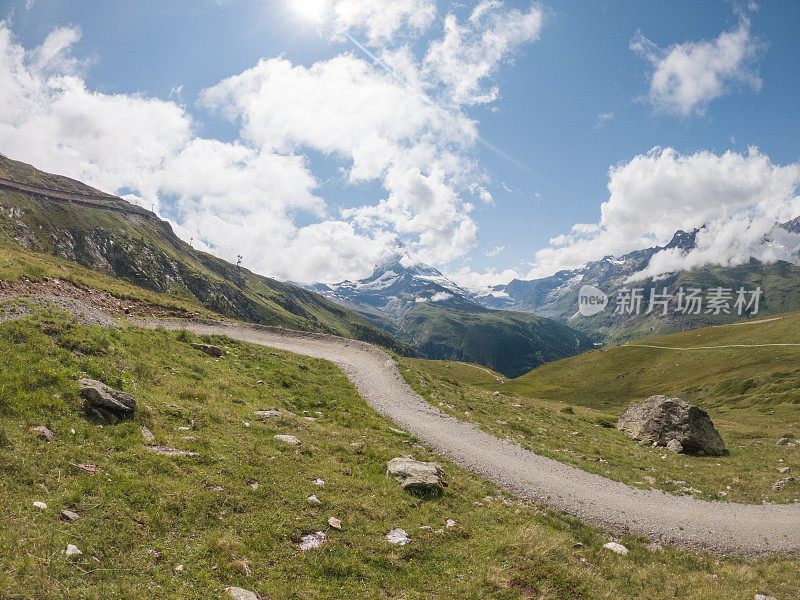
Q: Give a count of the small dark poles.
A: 3